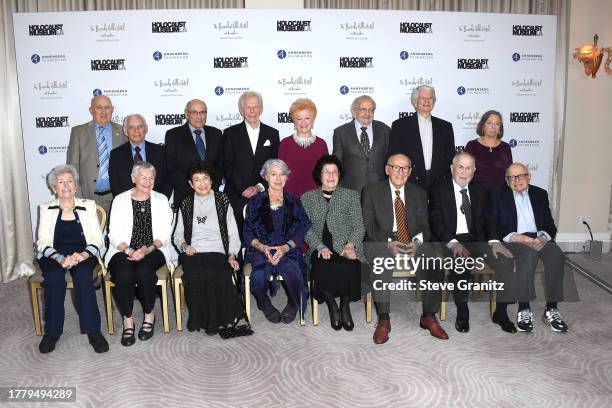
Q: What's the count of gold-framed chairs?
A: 8